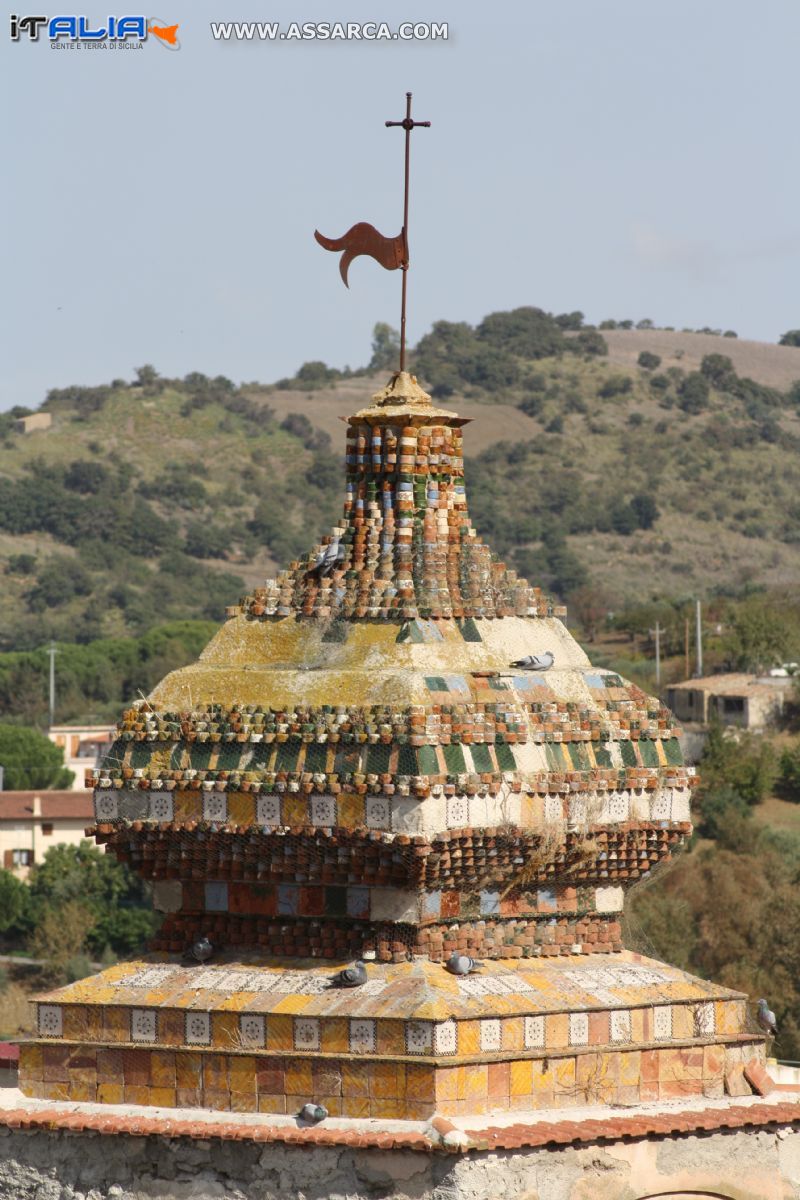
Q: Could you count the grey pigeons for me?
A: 7